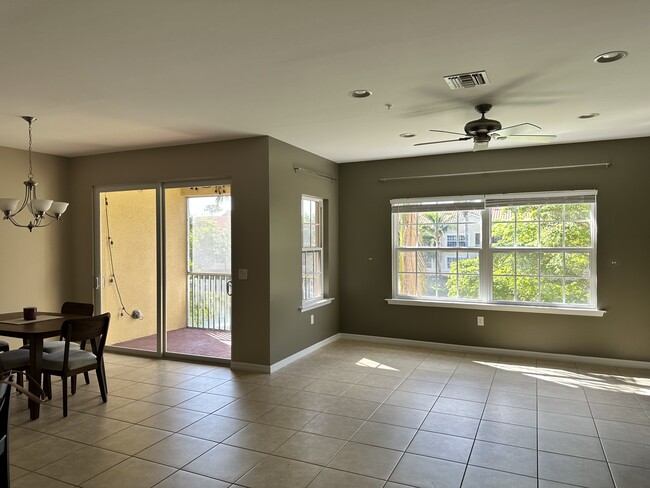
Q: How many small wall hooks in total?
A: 2